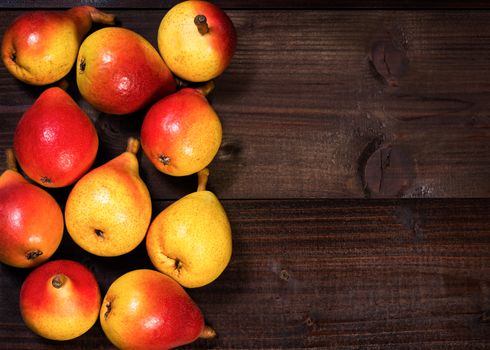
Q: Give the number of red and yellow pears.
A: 10